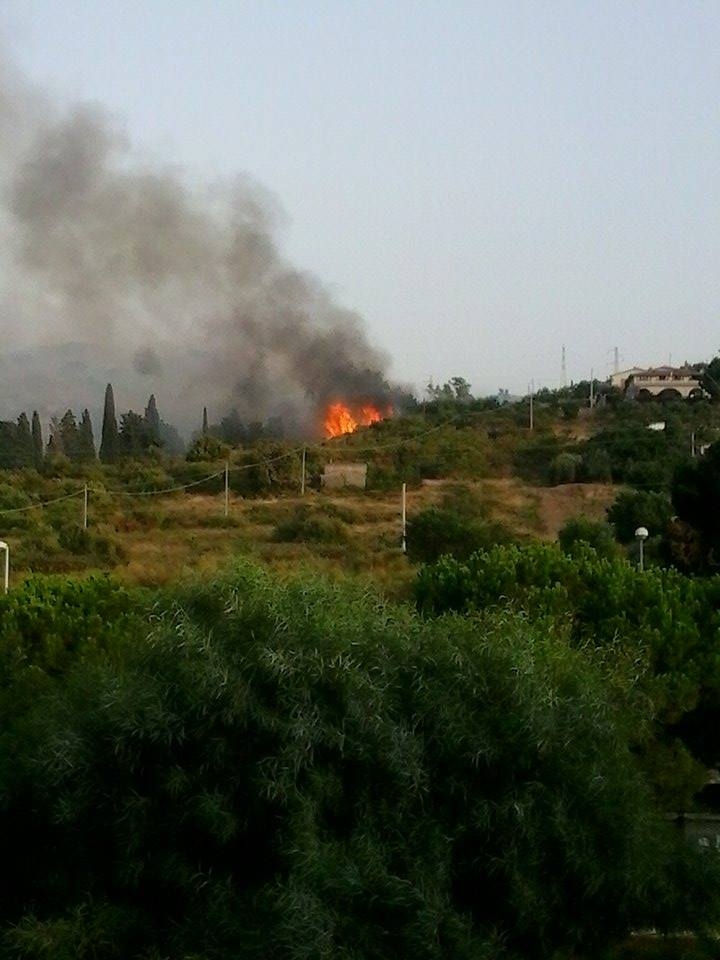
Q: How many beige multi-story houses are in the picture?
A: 1